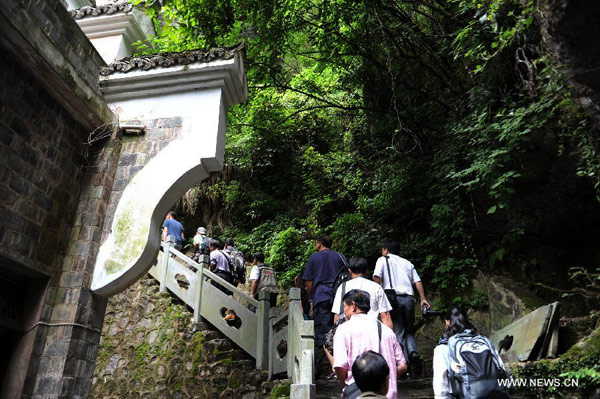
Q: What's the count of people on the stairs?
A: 11